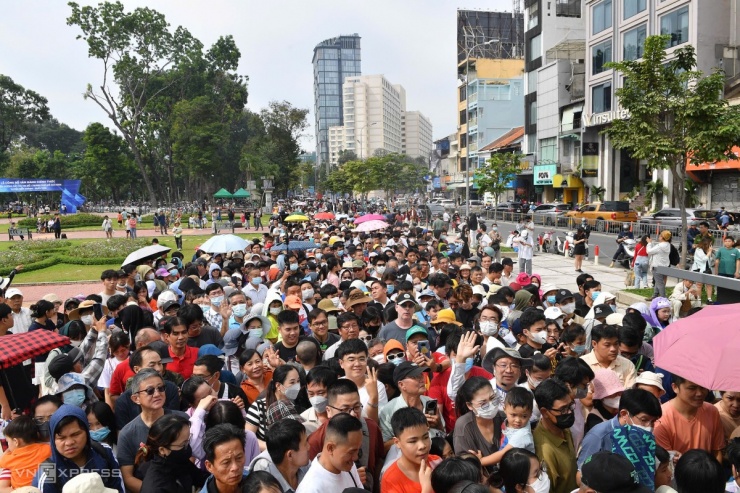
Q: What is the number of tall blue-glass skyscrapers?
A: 1